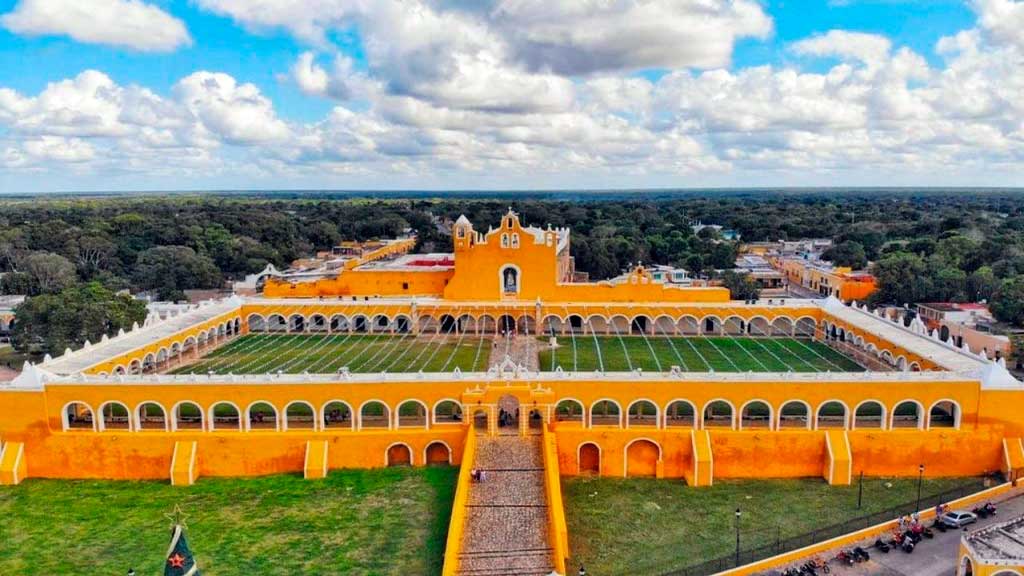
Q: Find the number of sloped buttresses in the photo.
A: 6